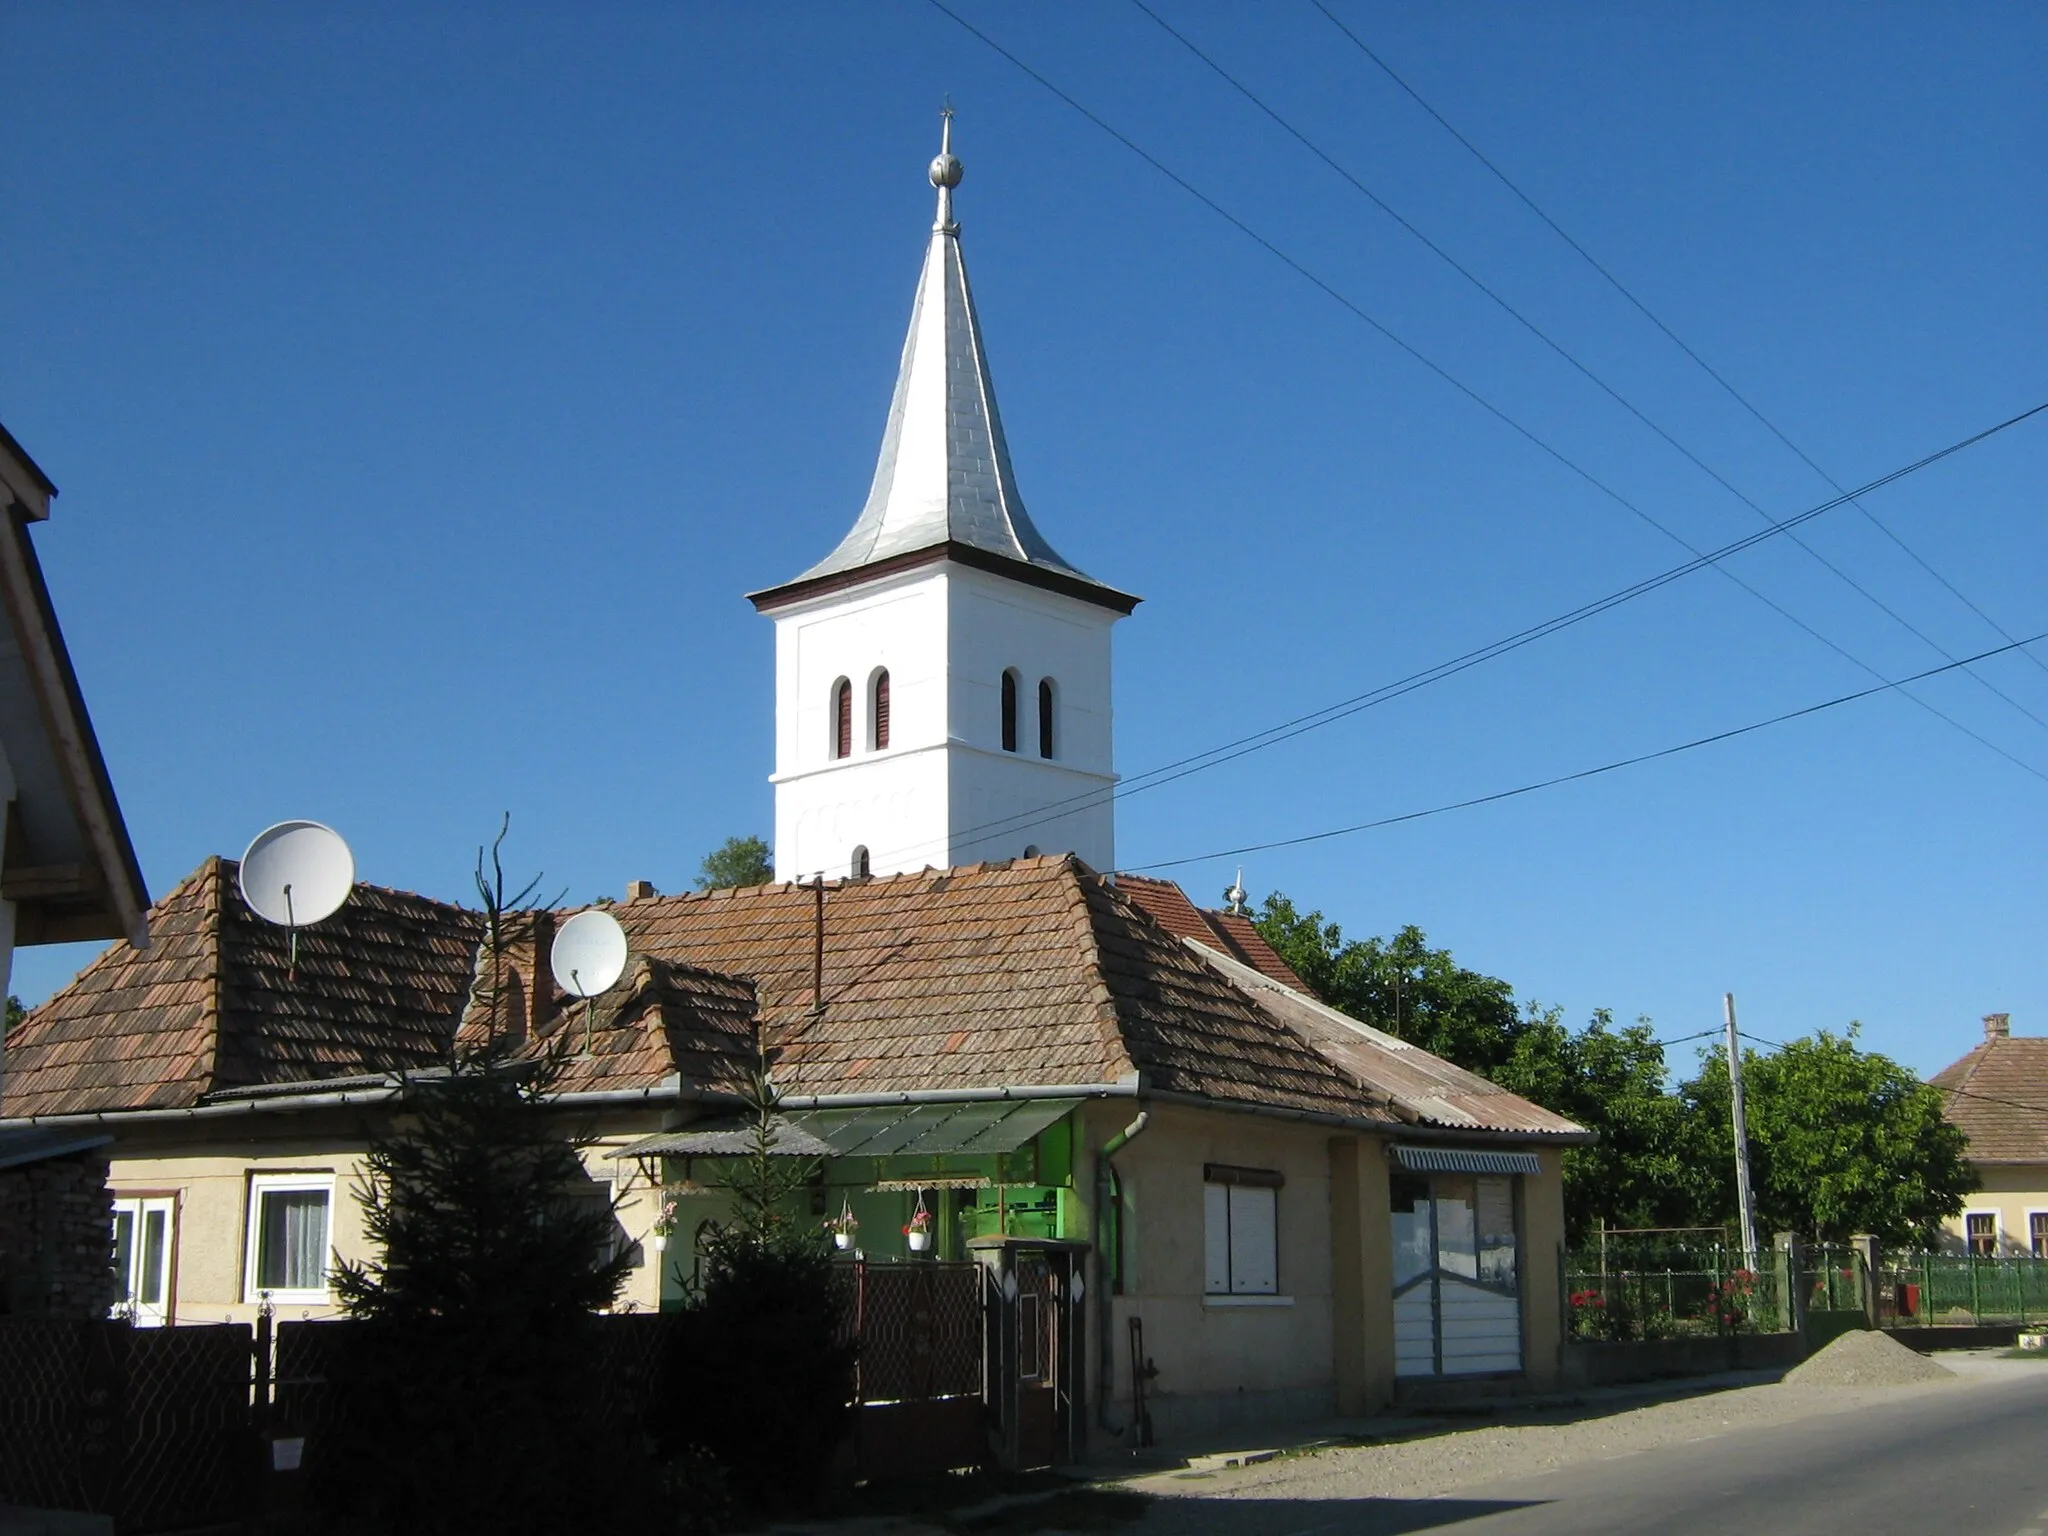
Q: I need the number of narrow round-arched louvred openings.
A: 4